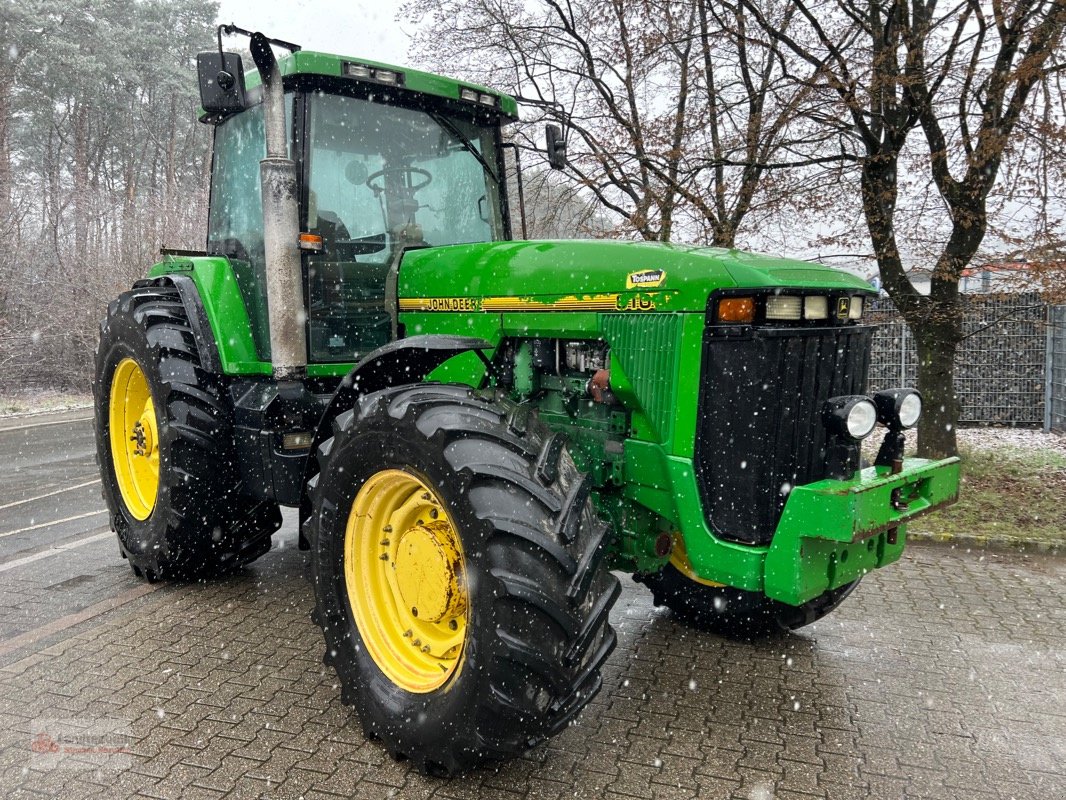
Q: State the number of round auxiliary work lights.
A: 2